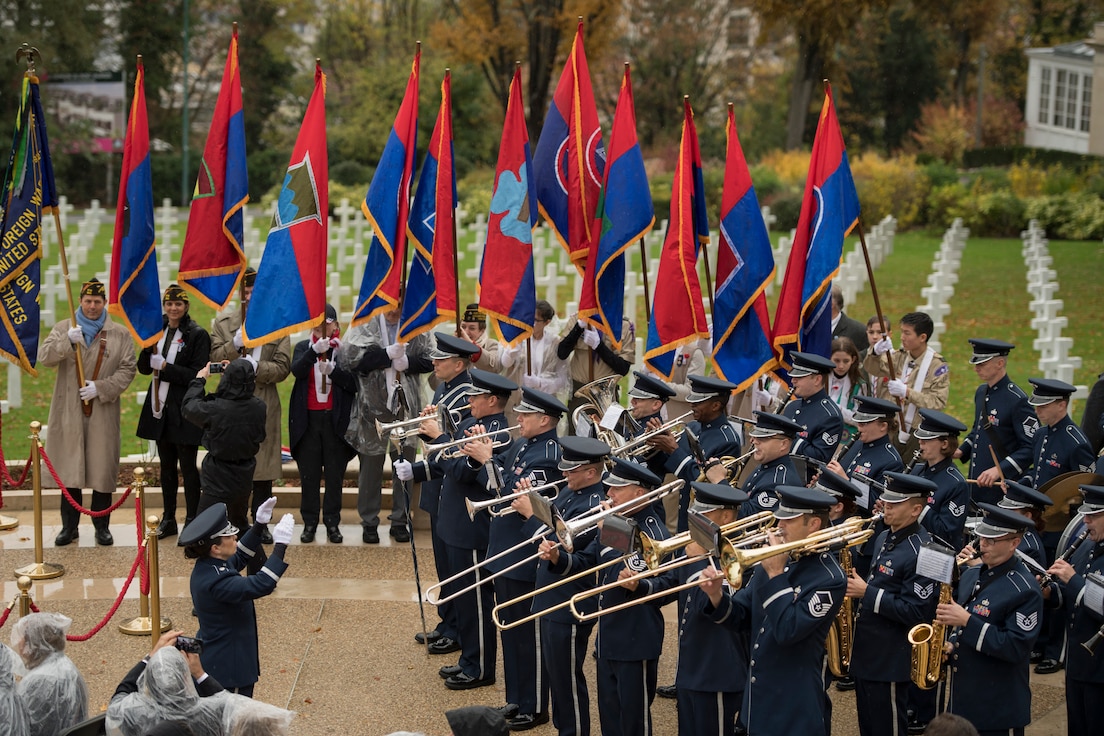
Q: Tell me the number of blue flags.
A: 1